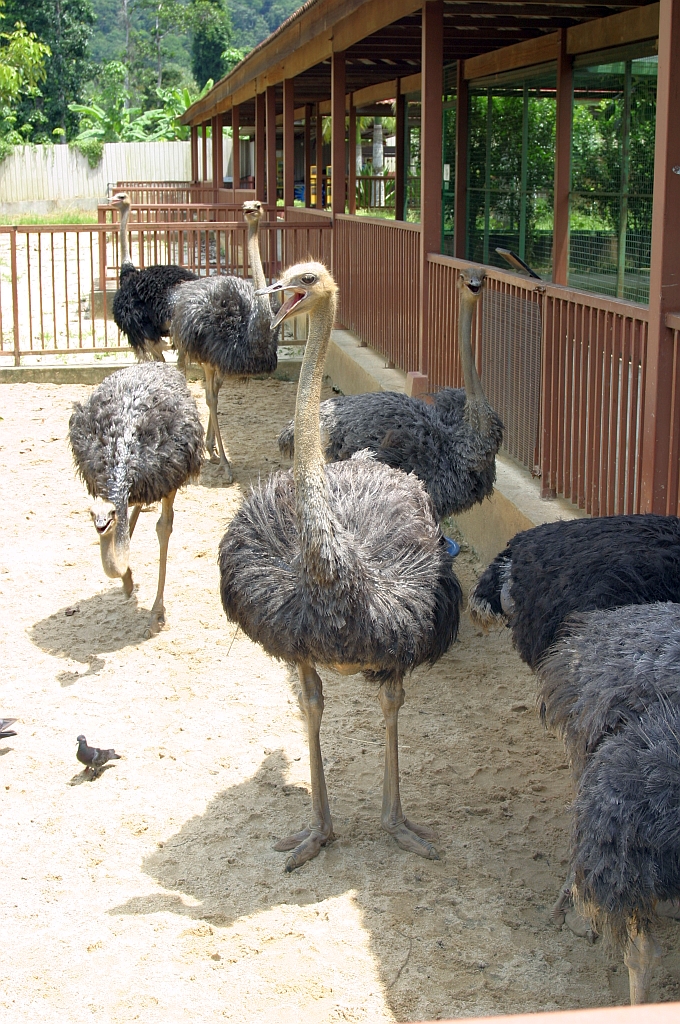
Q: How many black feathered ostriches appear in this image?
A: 2